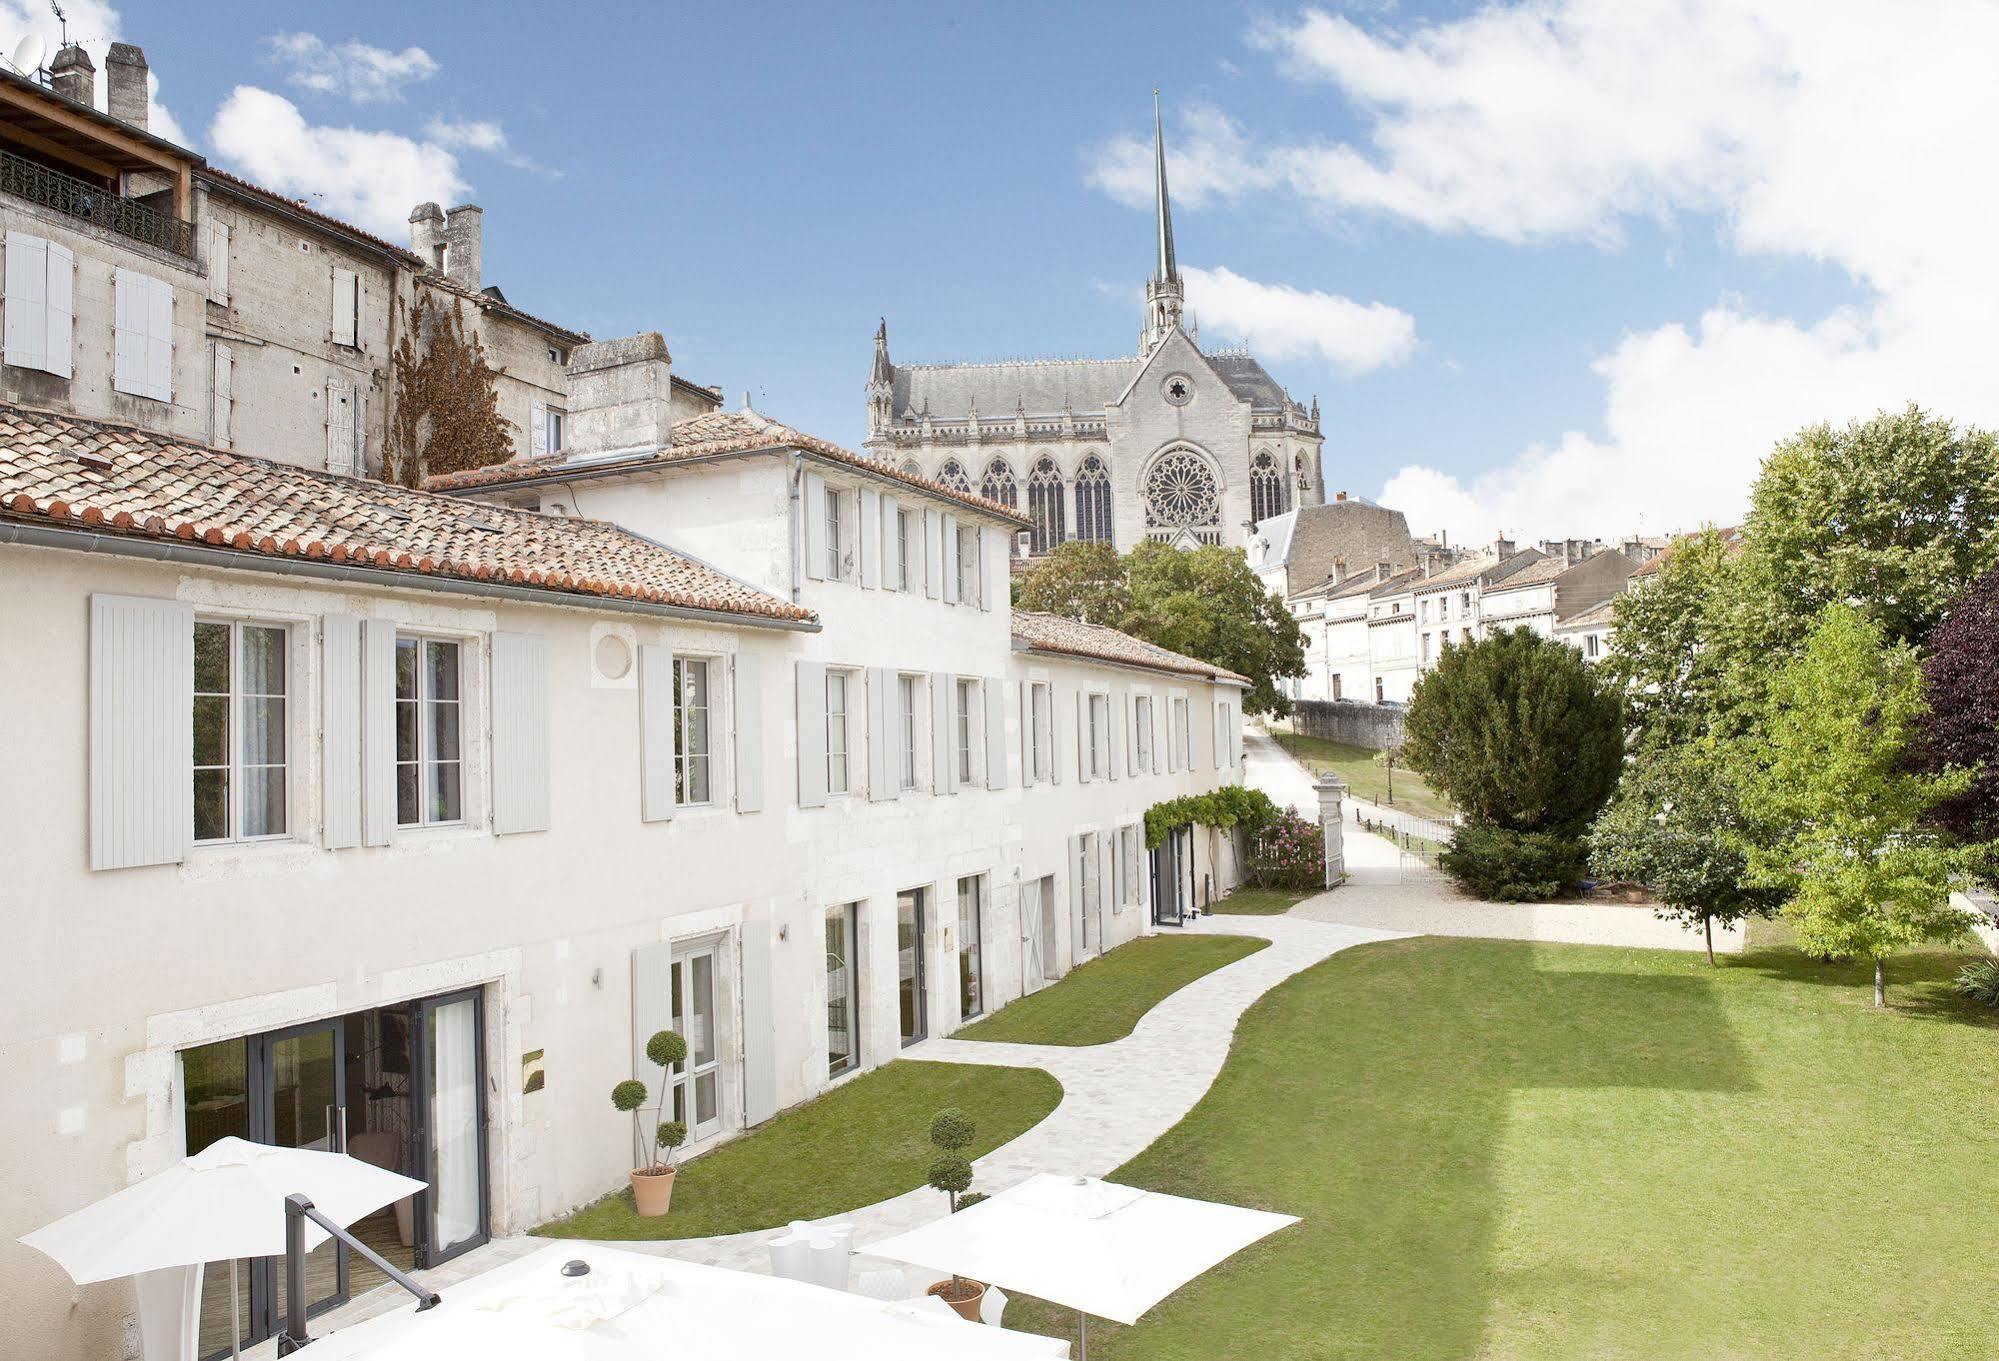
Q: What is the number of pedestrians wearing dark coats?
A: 0